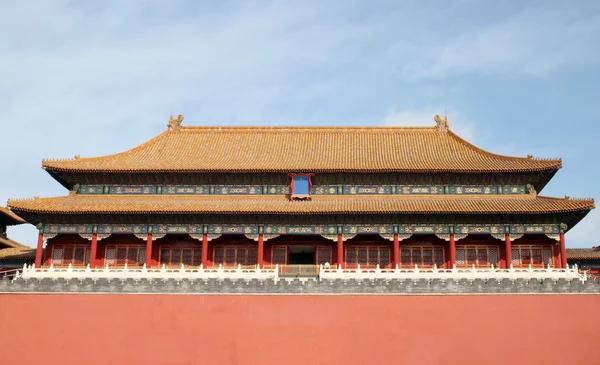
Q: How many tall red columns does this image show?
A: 10